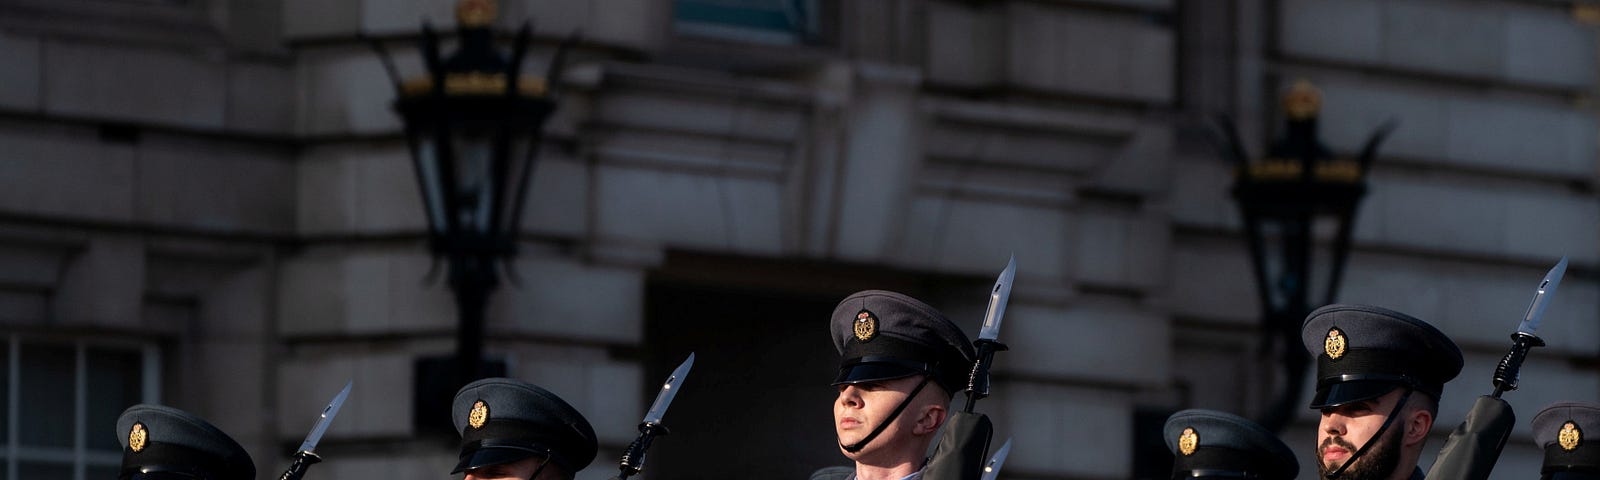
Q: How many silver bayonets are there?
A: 5